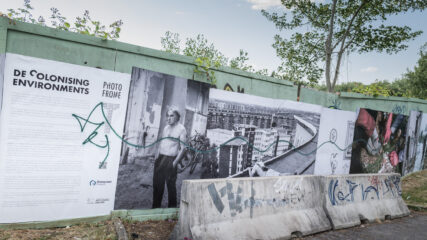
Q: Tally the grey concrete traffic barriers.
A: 2